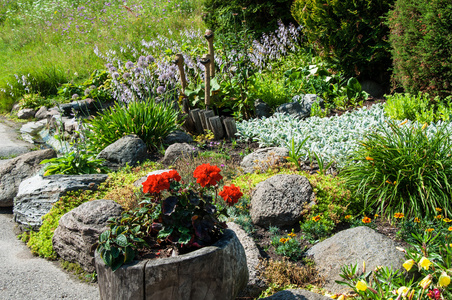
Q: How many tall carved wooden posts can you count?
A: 3